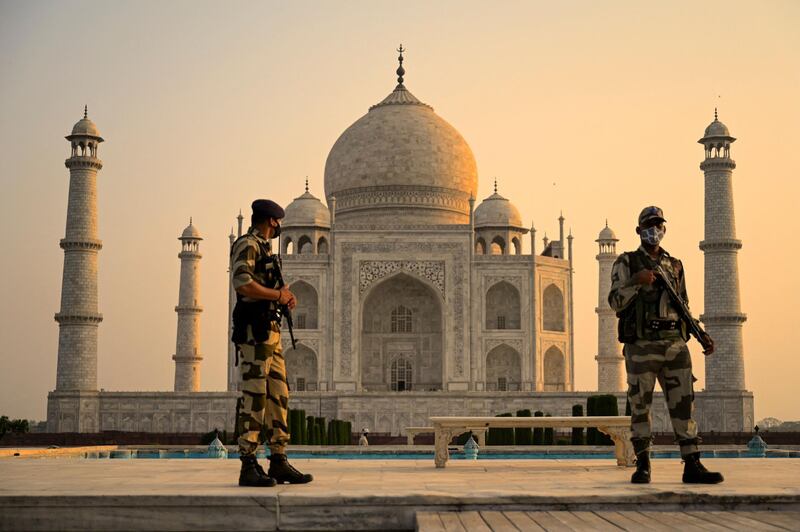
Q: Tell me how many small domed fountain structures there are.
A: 3